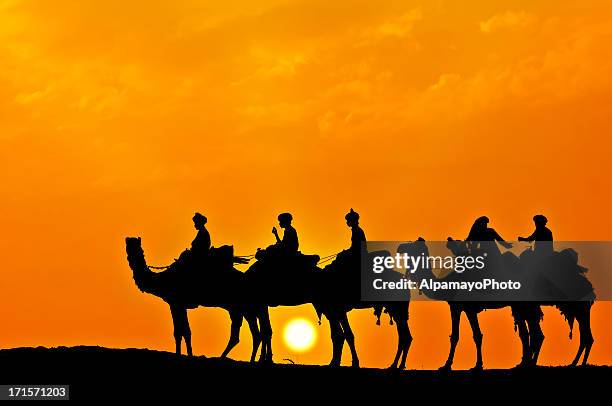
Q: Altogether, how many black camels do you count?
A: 5